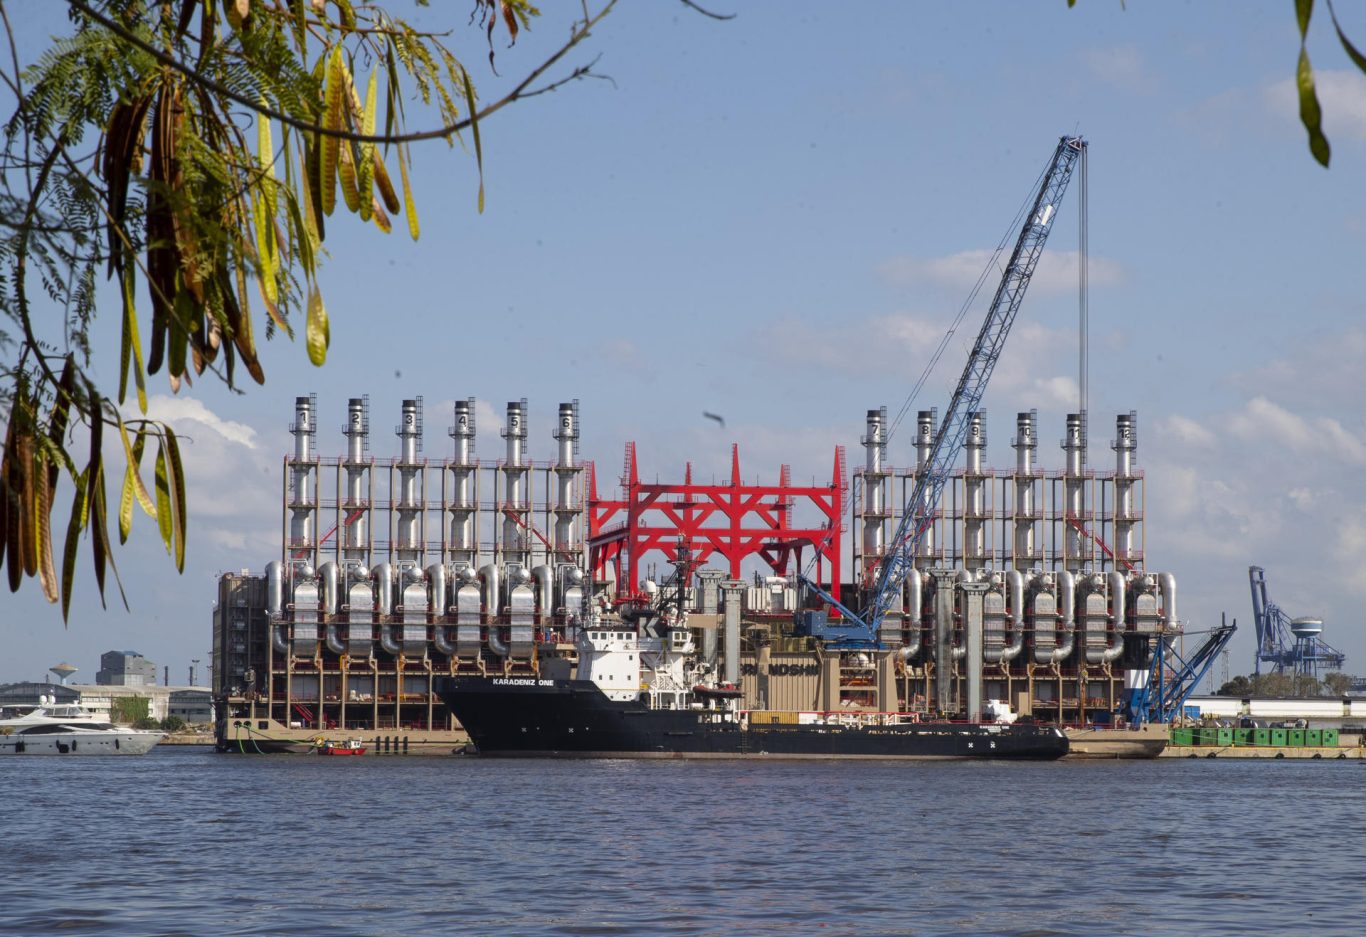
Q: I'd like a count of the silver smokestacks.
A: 12